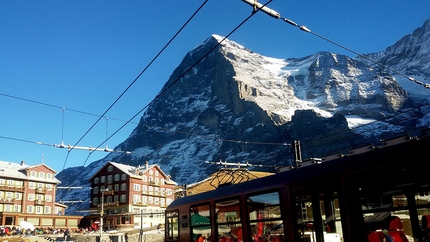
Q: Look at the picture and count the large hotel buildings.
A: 2